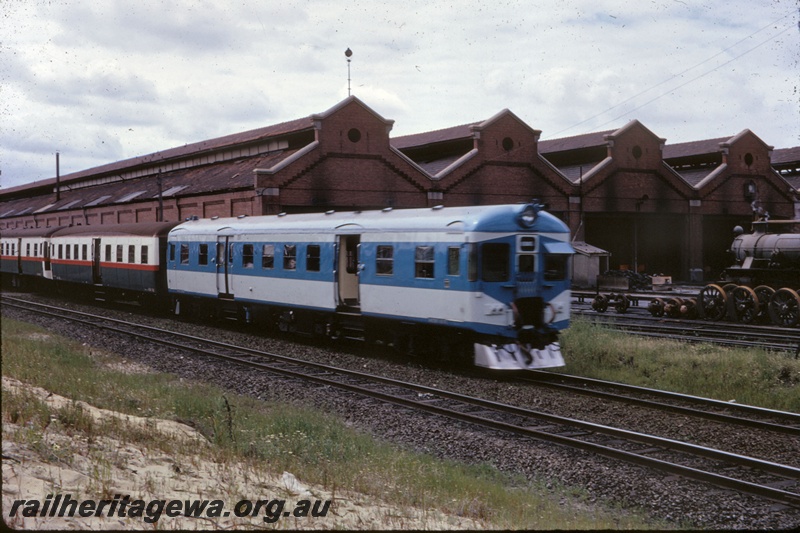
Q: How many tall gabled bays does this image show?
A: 4